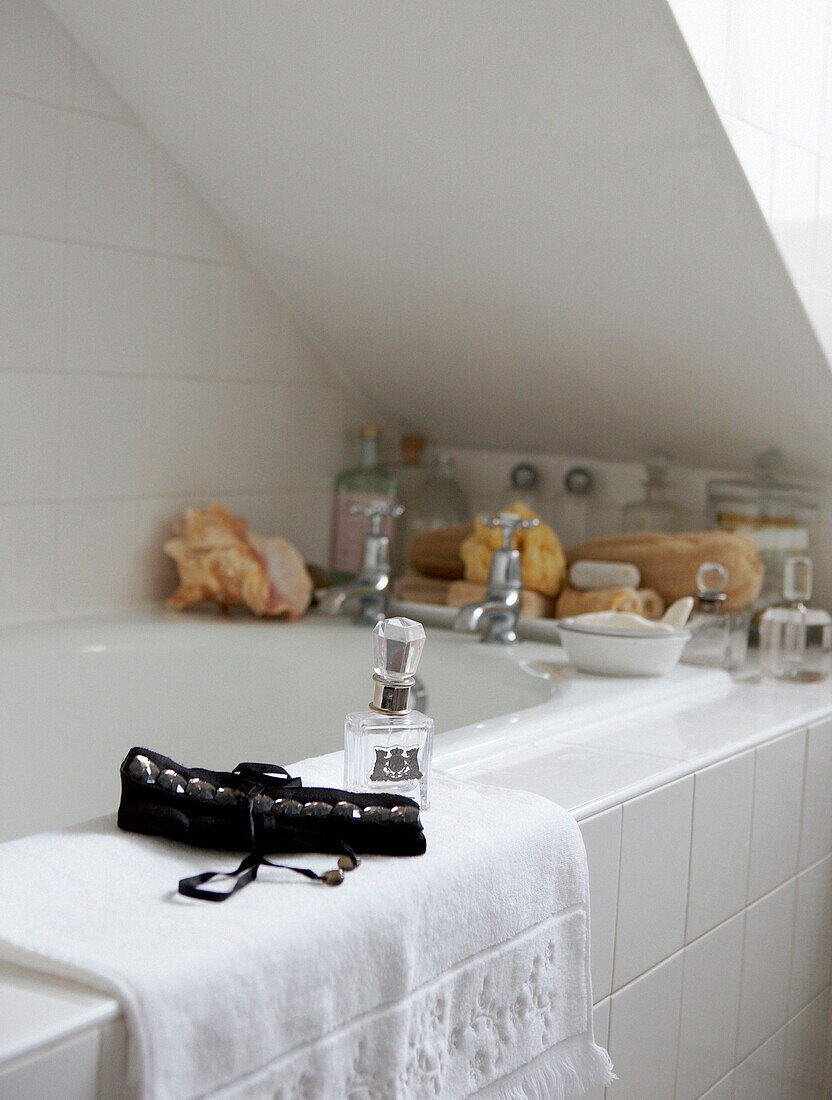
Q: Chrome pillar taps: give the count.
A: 2